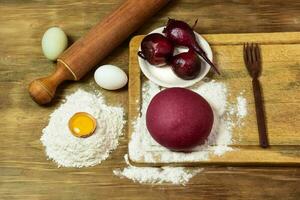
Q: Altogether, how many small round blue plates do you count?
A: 0